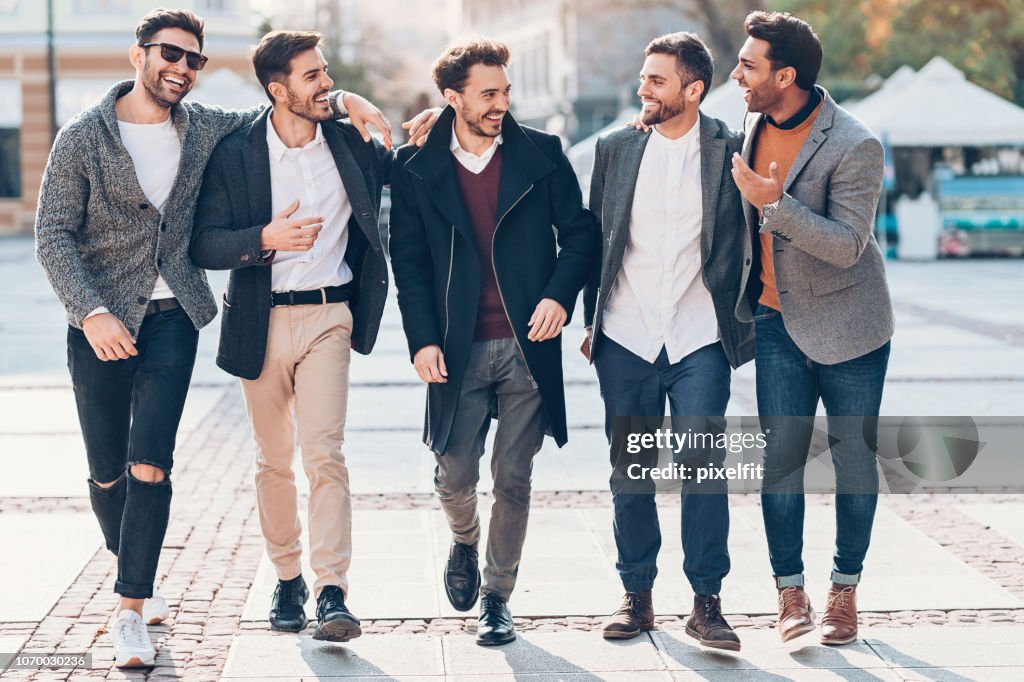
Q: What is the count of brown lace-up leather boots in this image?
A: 4